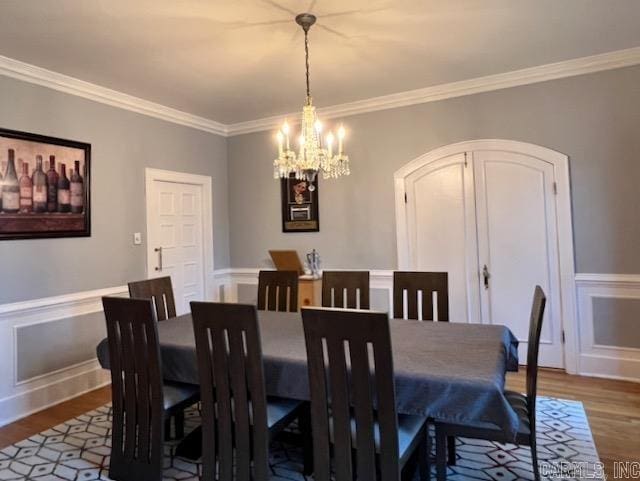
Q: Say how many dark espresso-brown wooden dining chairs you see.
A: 8